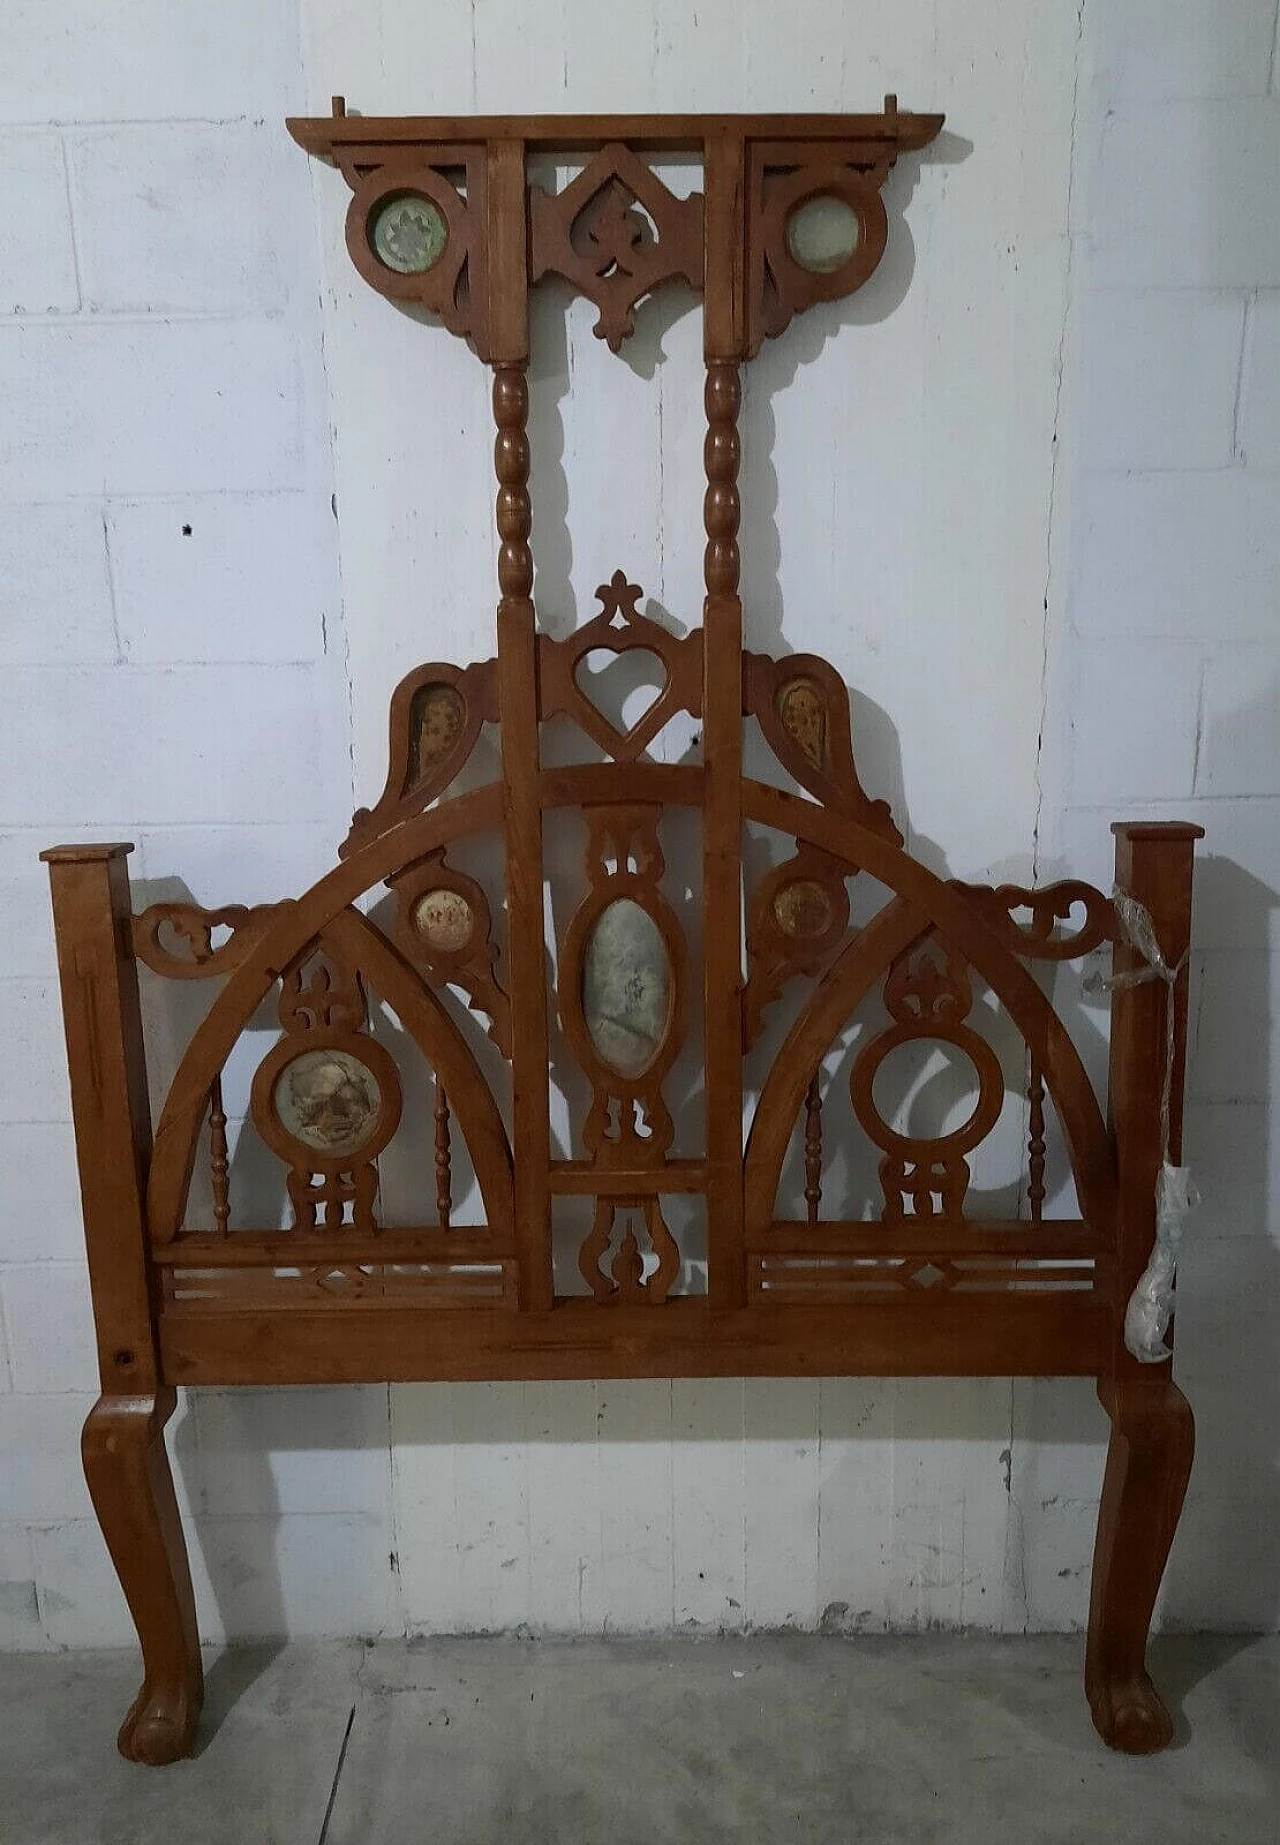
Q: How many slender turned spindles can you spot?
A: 4